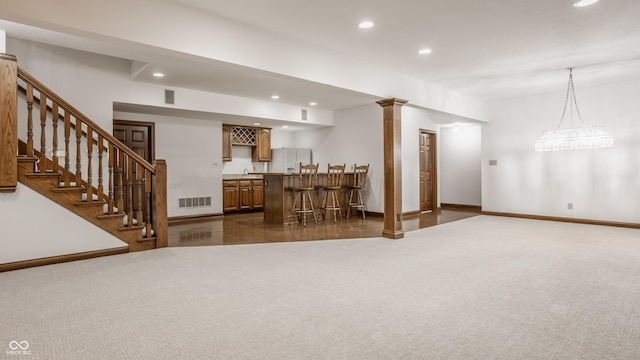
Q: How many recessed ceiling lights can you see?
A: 8